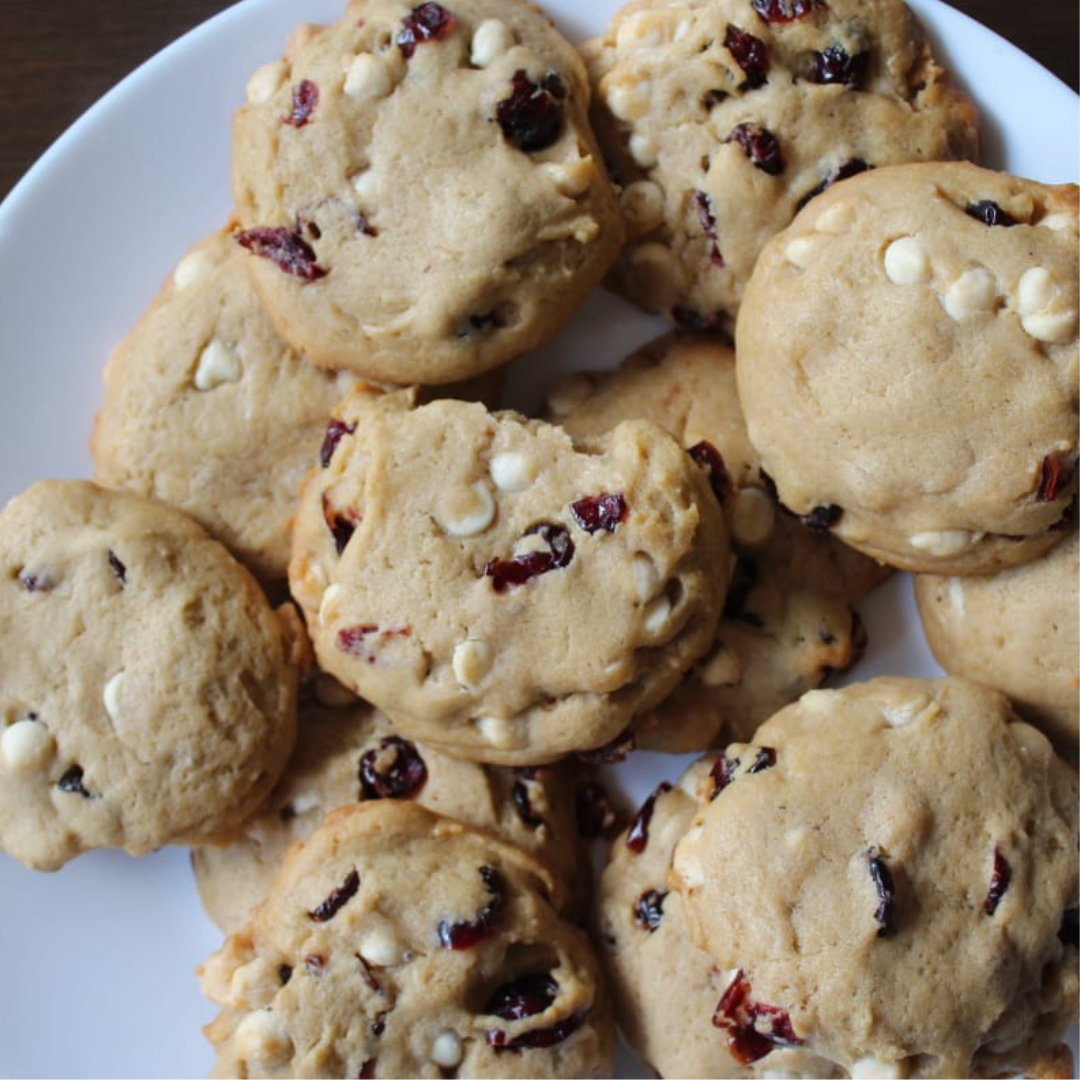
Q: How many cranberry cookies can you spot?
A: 12